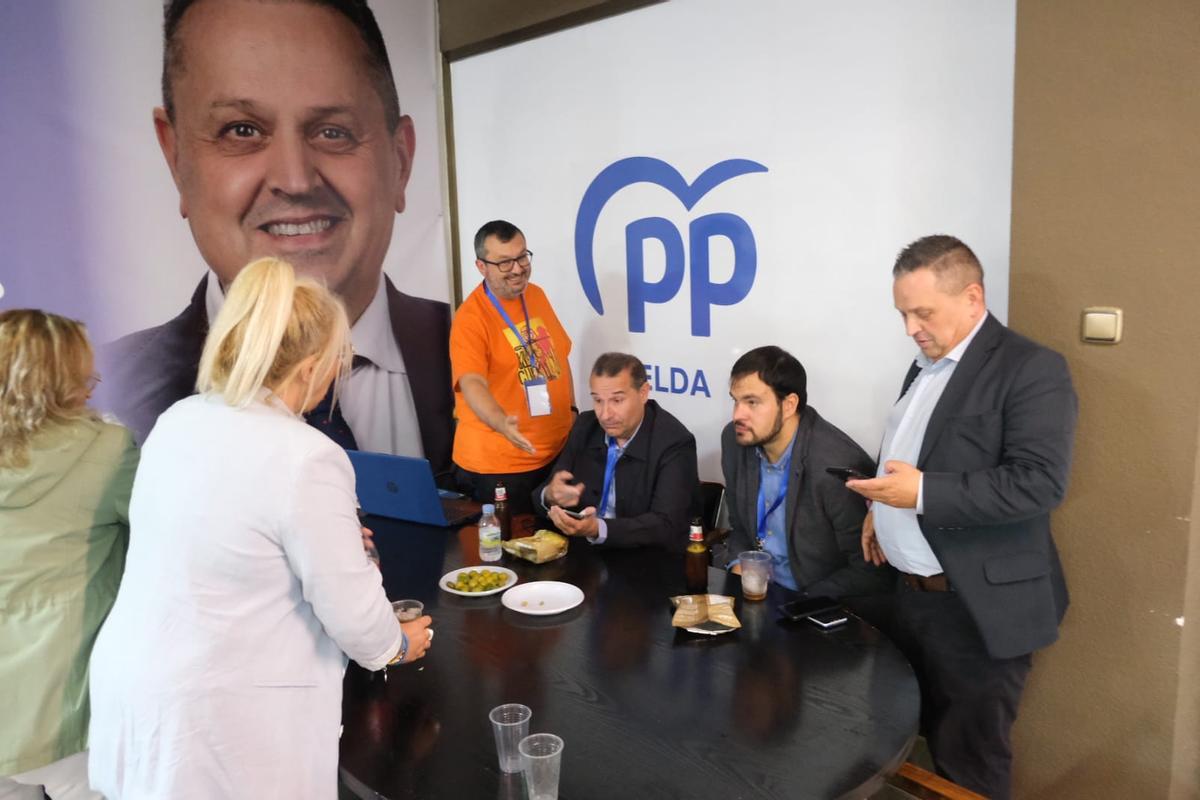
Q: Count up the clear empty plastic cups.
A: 2